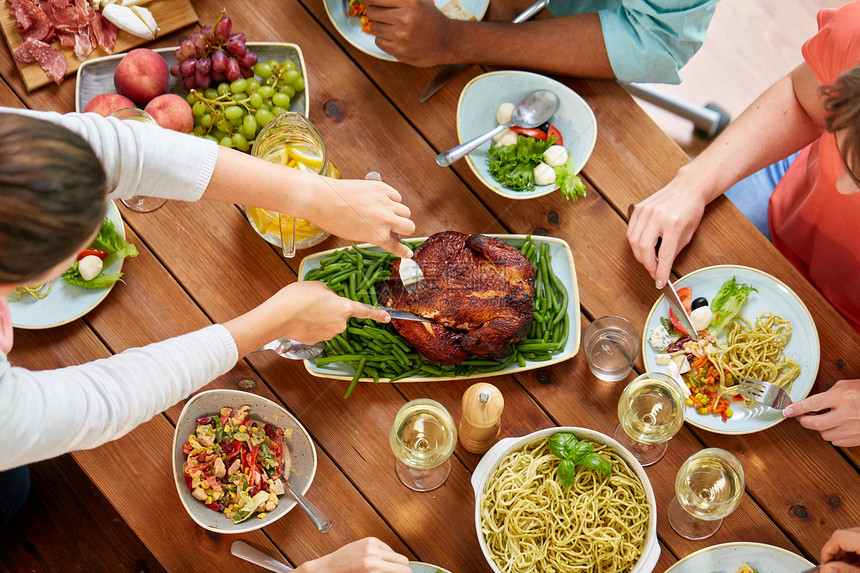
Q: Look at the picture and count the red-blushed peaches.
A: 3